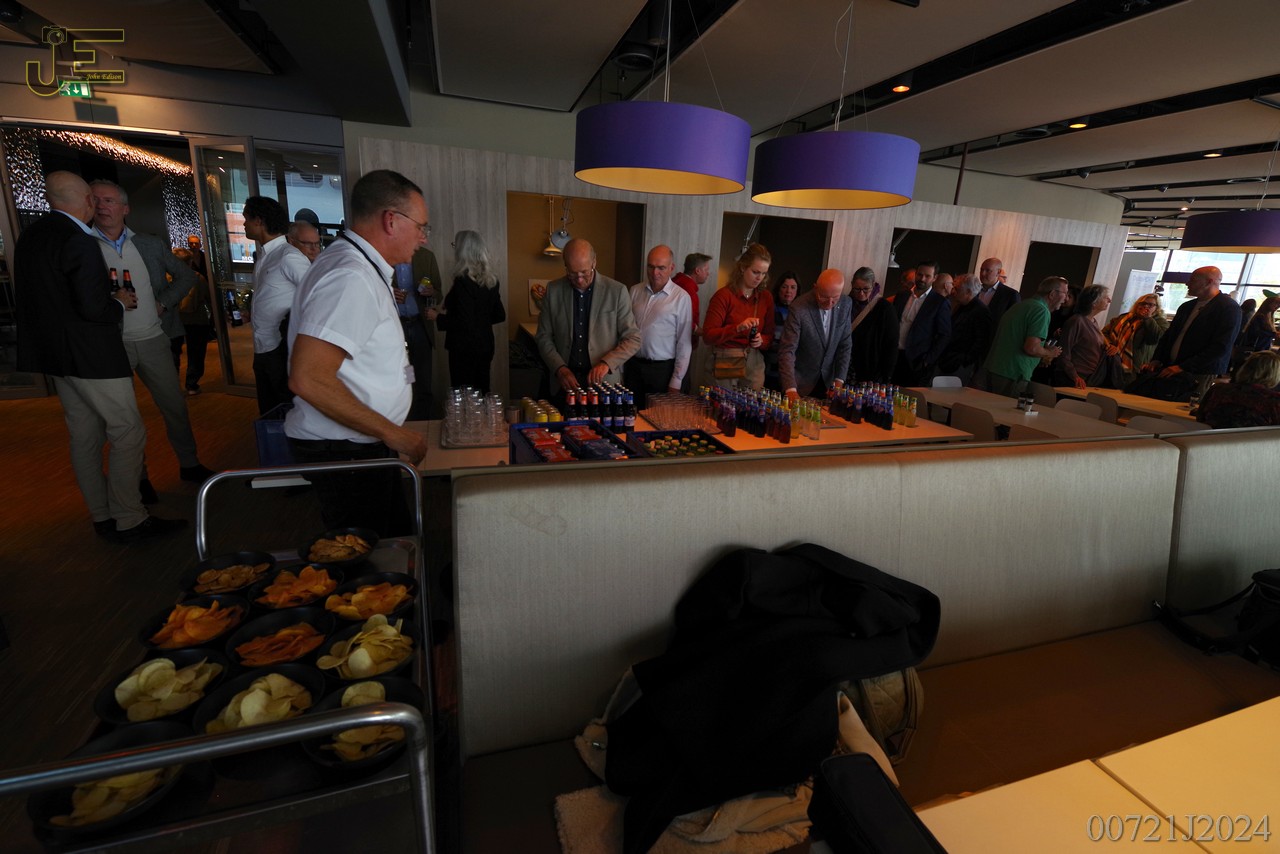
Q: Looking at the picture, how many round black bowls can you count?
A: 11